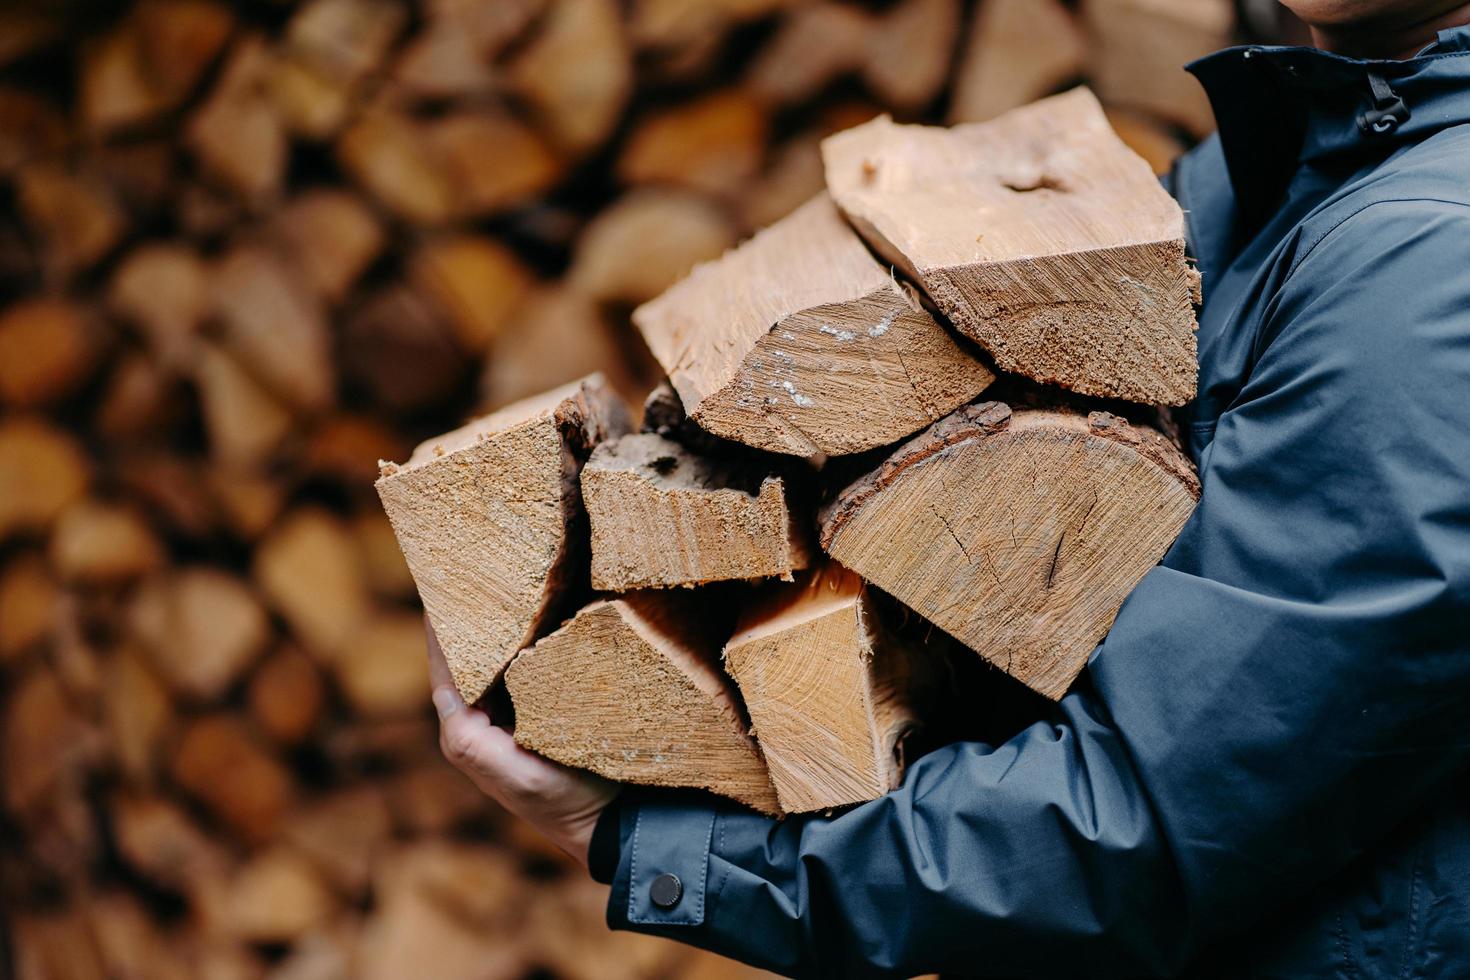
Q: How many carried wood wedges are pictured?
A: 7